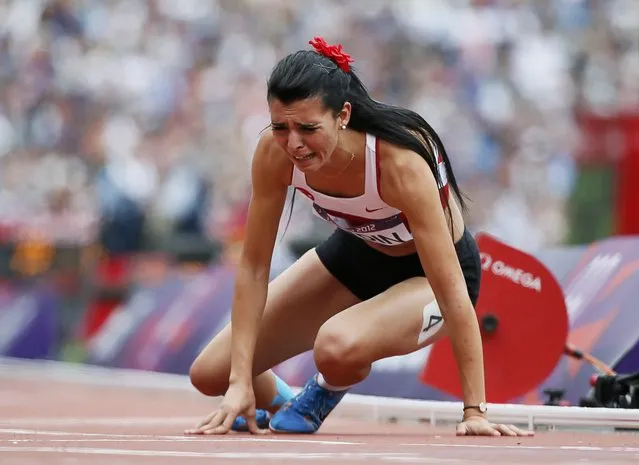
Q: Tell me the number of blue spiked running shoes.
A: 2